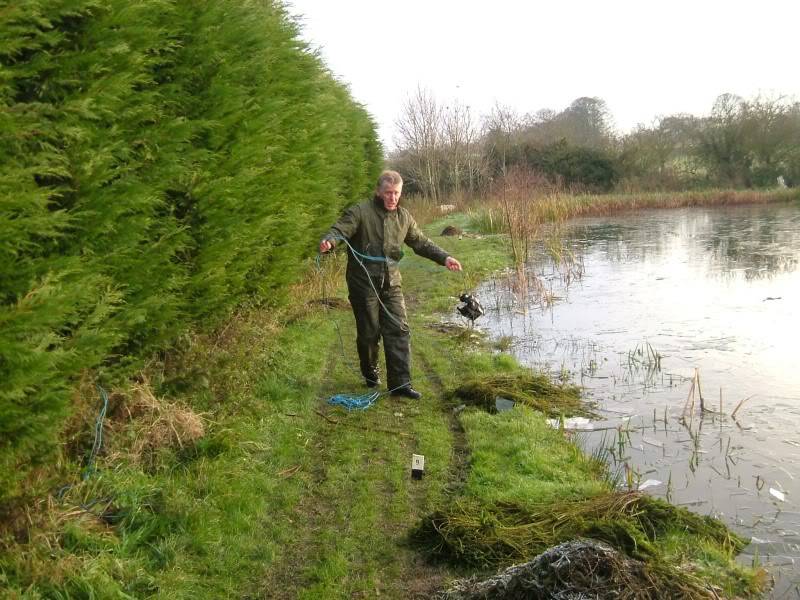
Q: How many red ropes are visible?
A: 0